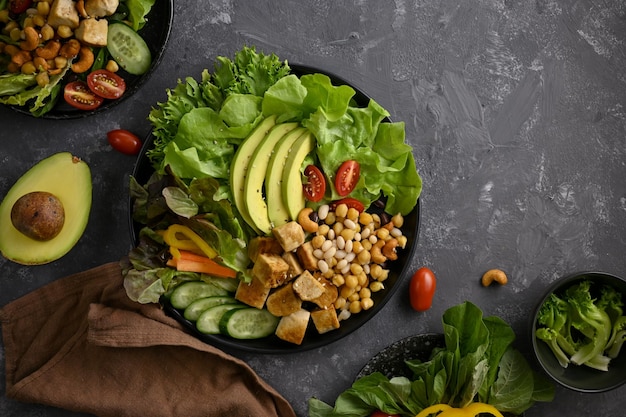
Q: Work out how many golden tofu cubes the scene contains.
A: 14